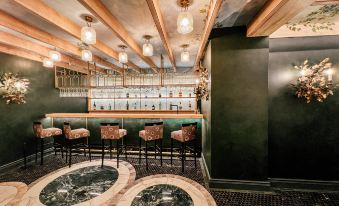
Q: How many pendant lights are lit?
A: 8